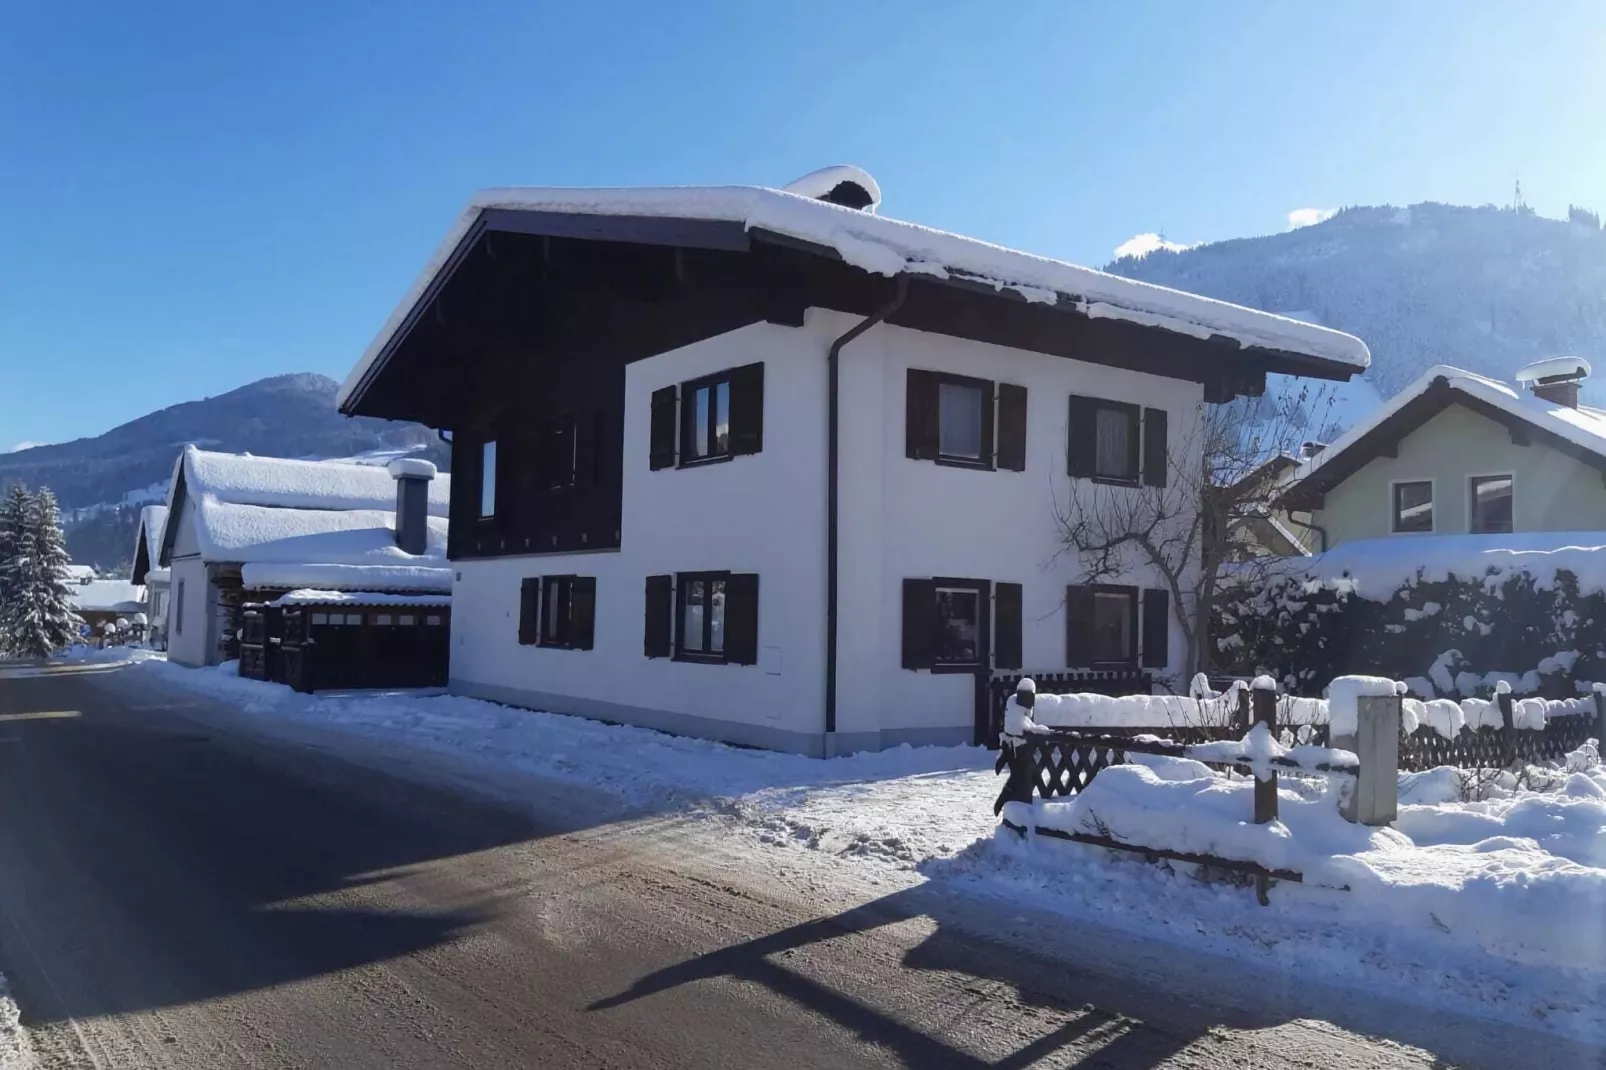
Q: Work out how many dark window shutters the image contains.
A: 14